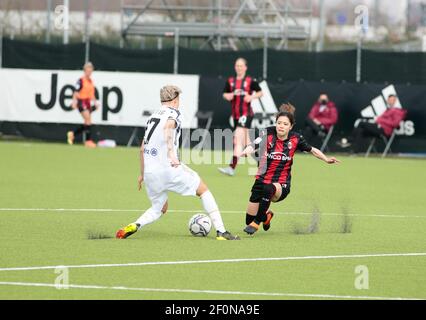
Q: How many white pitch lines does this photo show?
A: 3